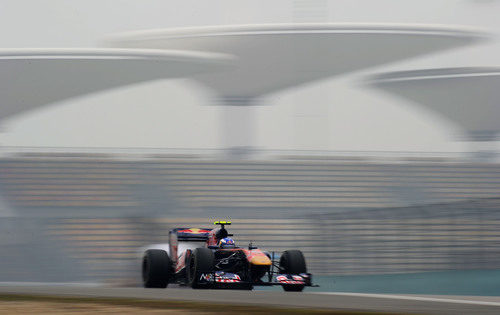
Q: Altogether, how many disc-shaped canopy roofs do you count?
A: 3